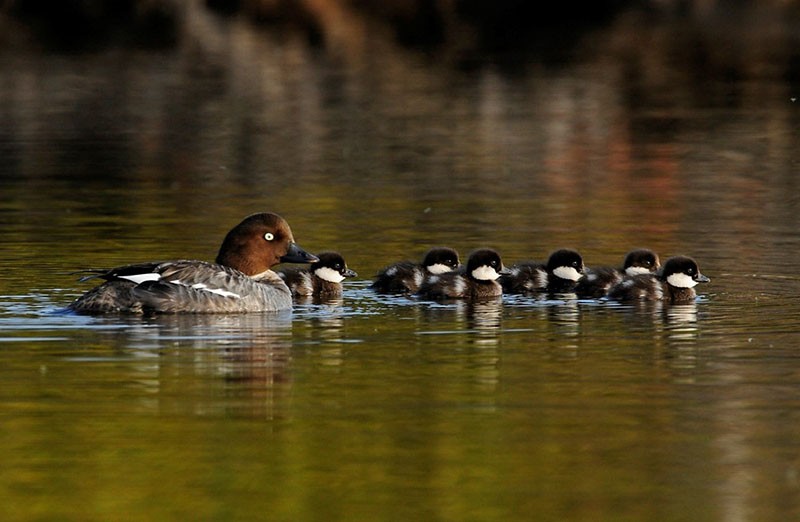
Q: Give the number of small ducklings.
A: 6